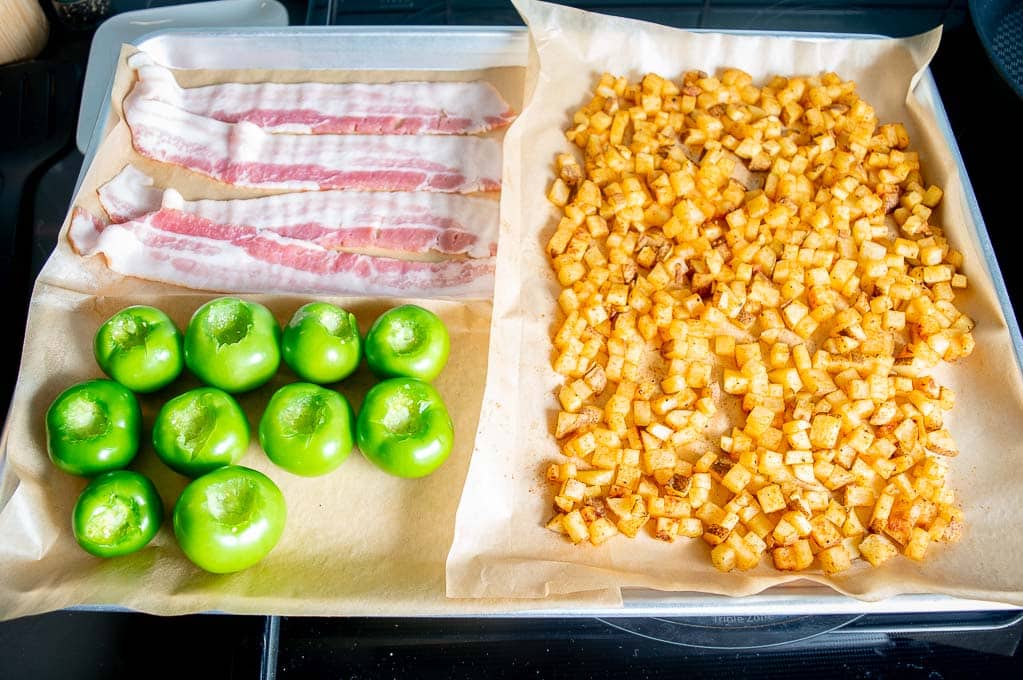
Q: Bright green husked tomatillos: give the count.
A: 10